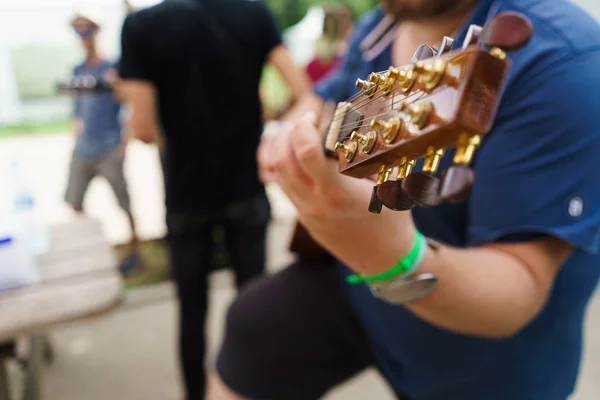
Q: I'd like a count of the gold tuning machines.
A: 8